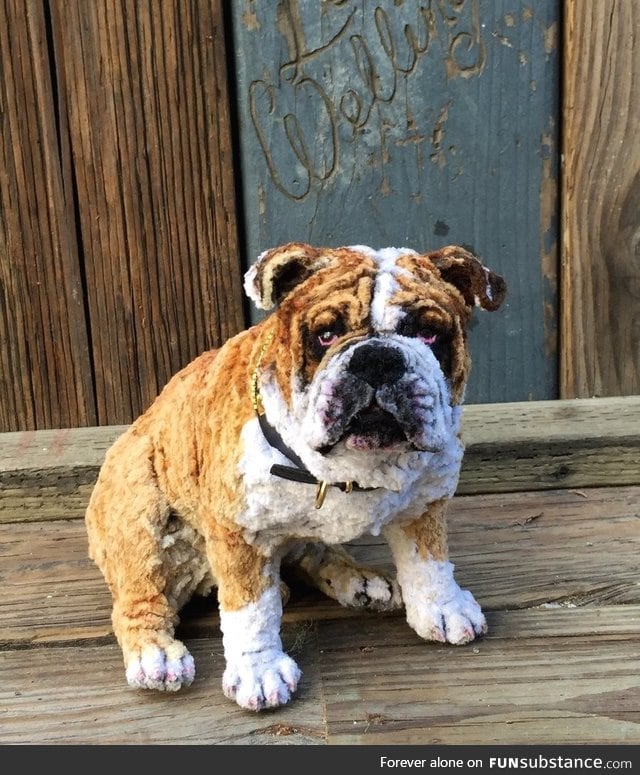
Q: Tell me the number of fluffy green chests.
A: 0